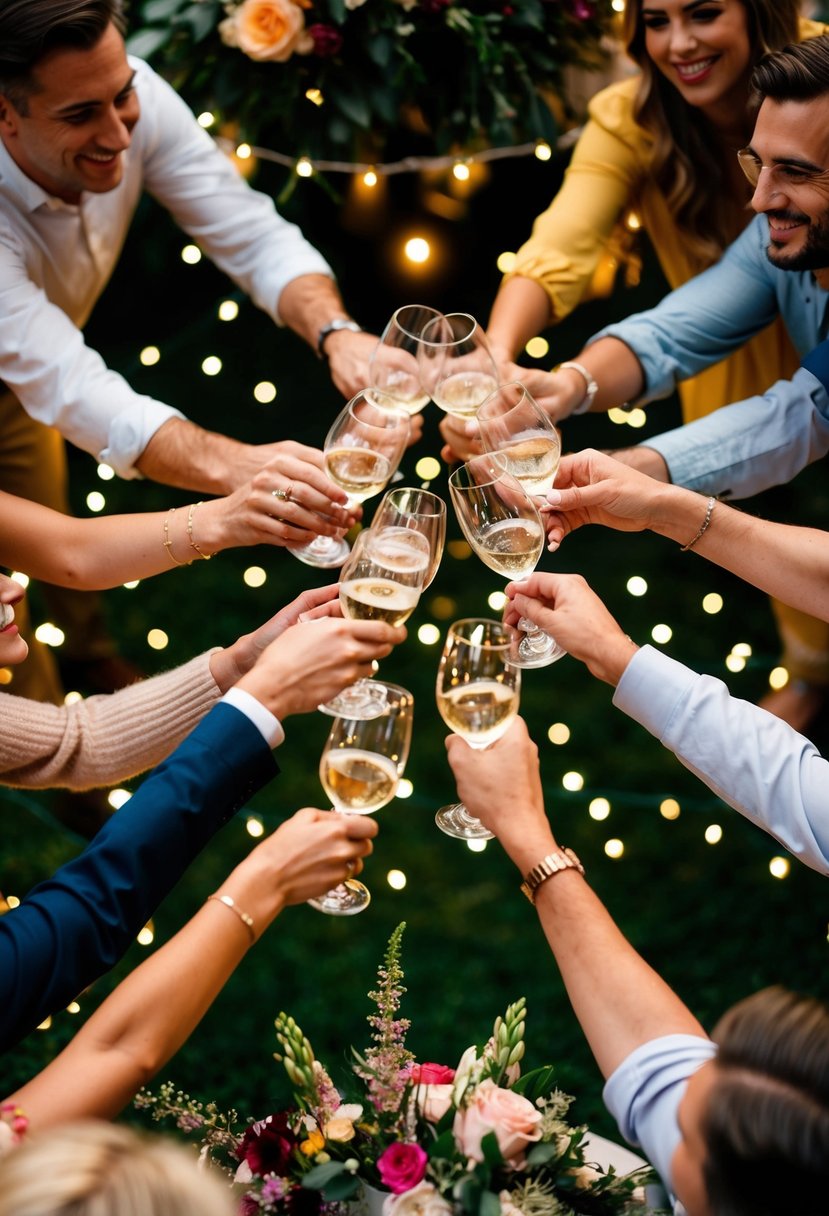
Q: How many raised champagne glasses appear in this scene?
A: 9